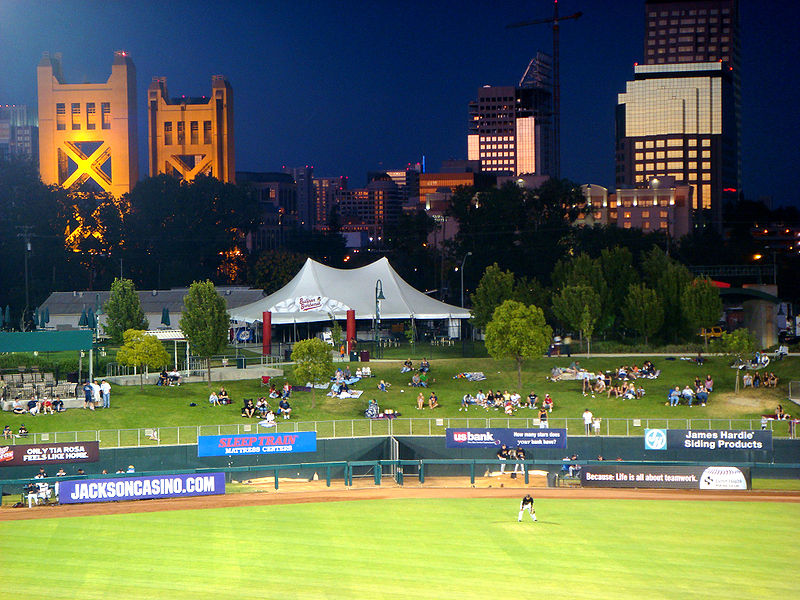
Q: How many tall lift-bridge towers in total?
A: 2